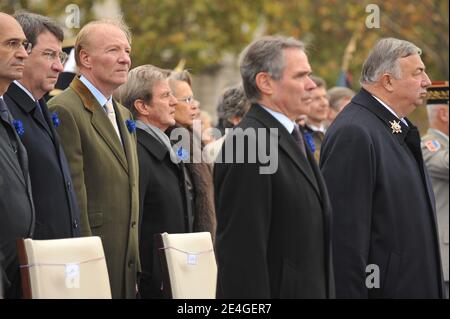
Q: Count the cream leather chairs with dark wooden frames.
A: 2